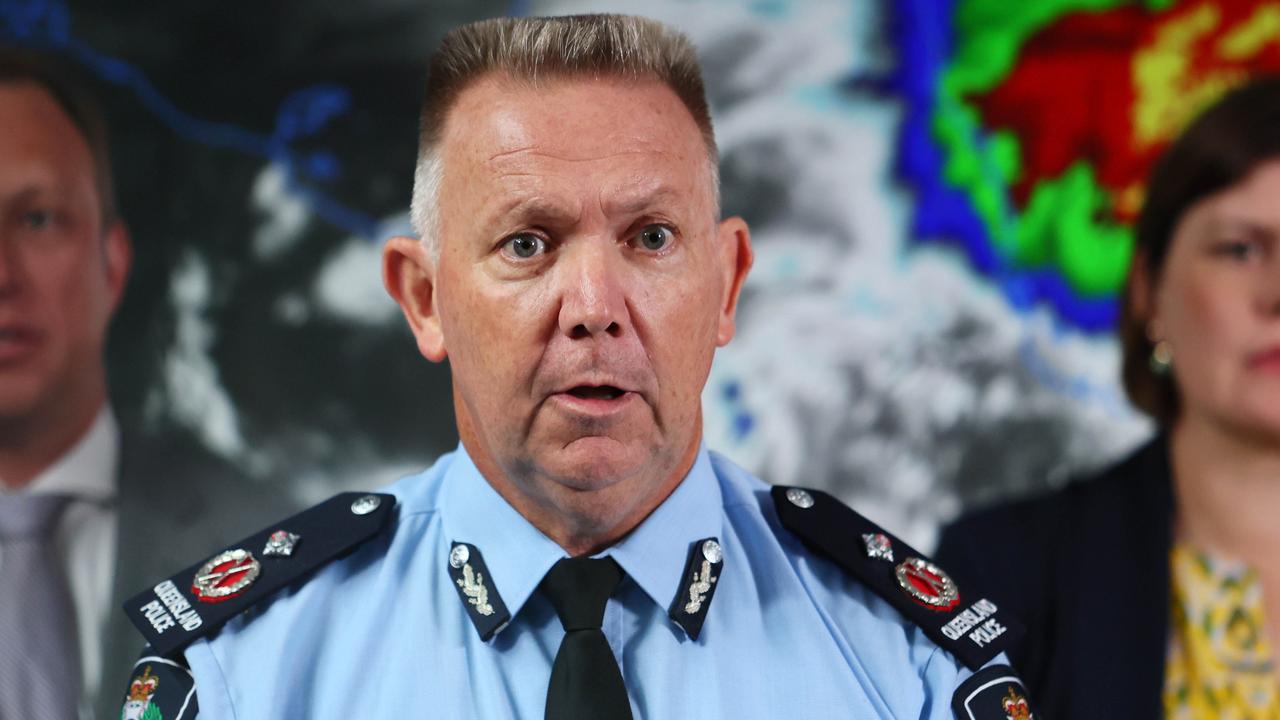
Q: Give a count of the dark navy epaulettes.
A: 2